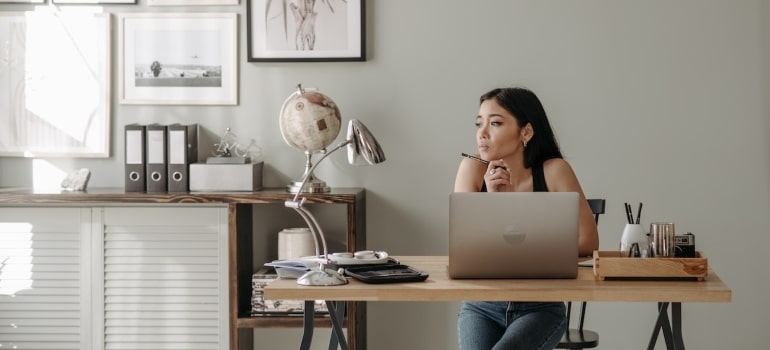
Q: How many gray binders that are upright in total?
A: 3